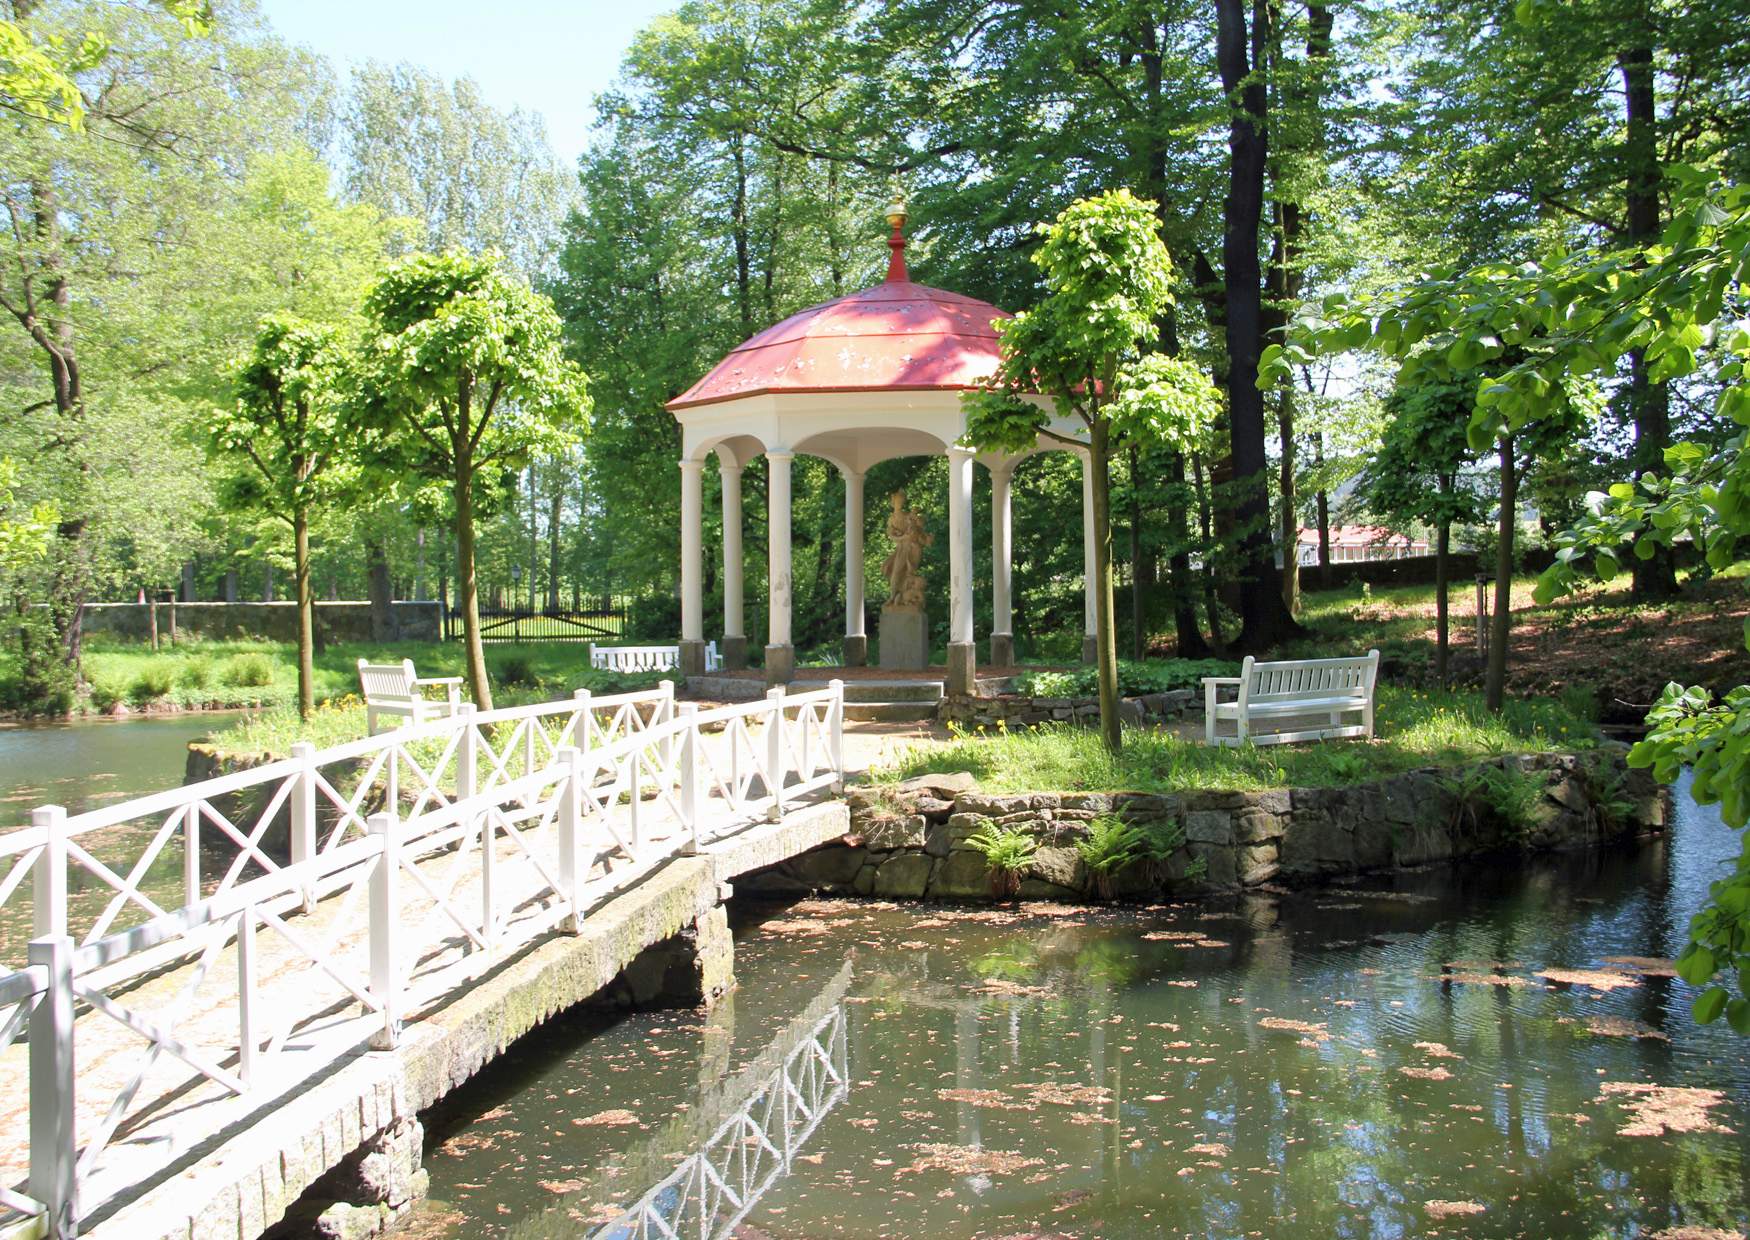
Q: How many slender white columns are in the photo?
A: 7